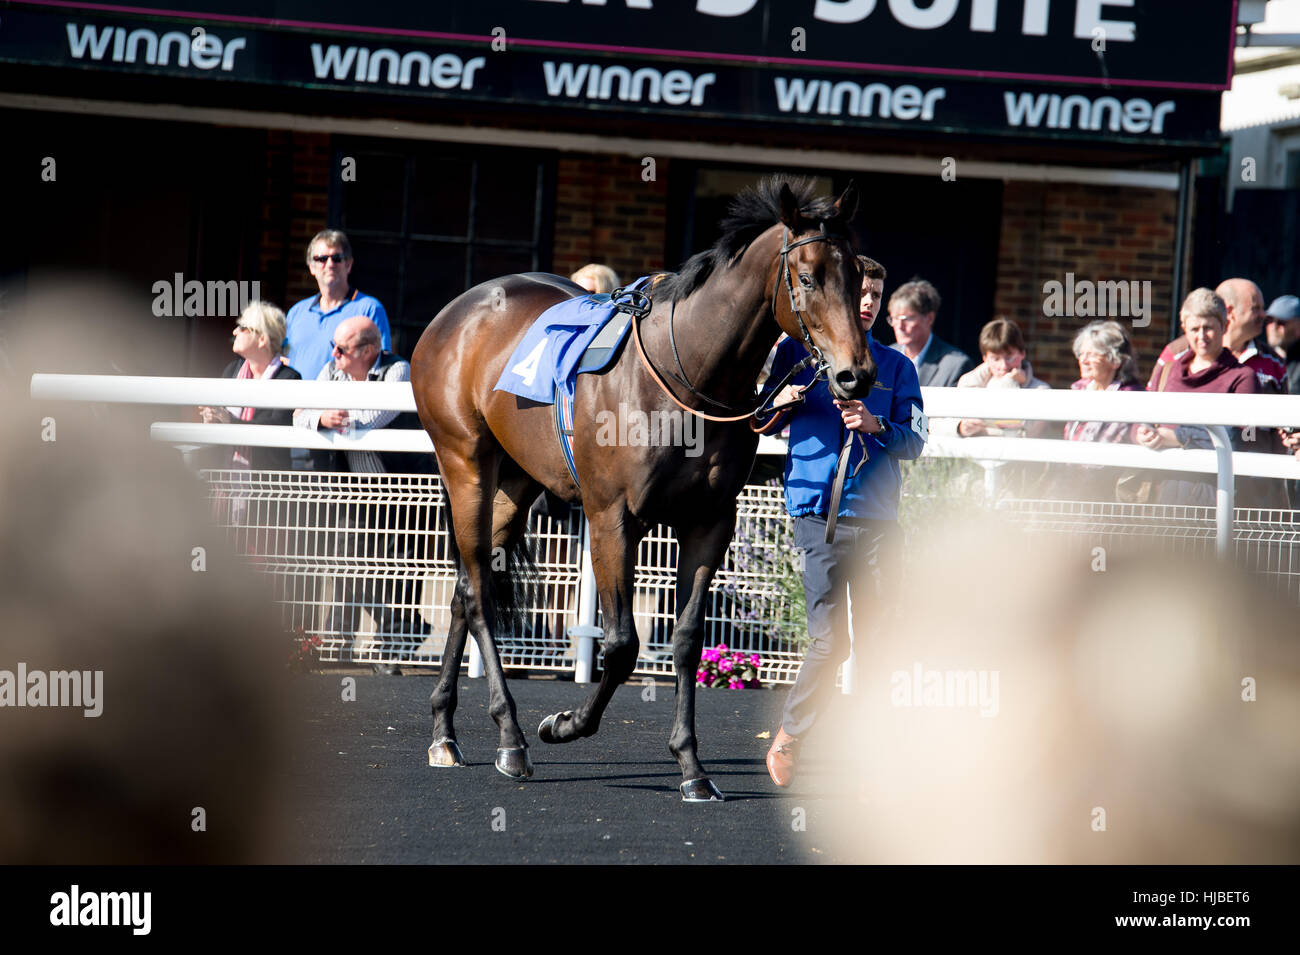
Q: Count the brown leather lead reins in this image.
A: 1